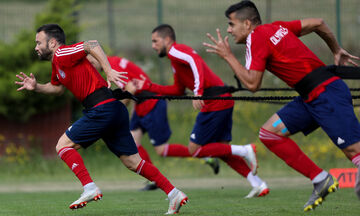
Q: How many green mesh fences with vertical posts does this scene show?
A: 1